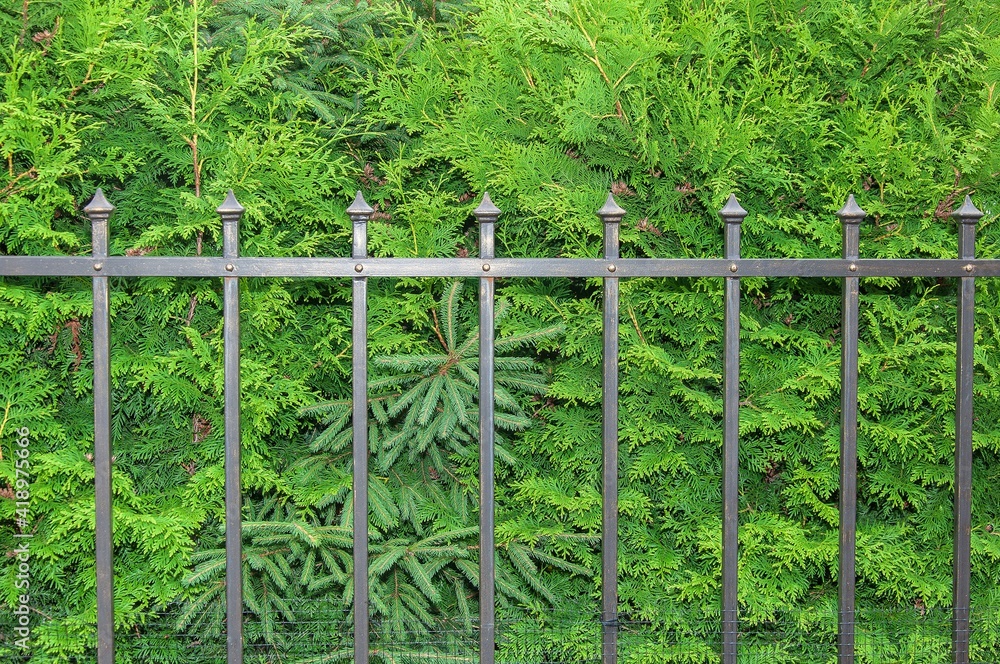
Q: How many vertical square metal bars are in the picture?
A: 8